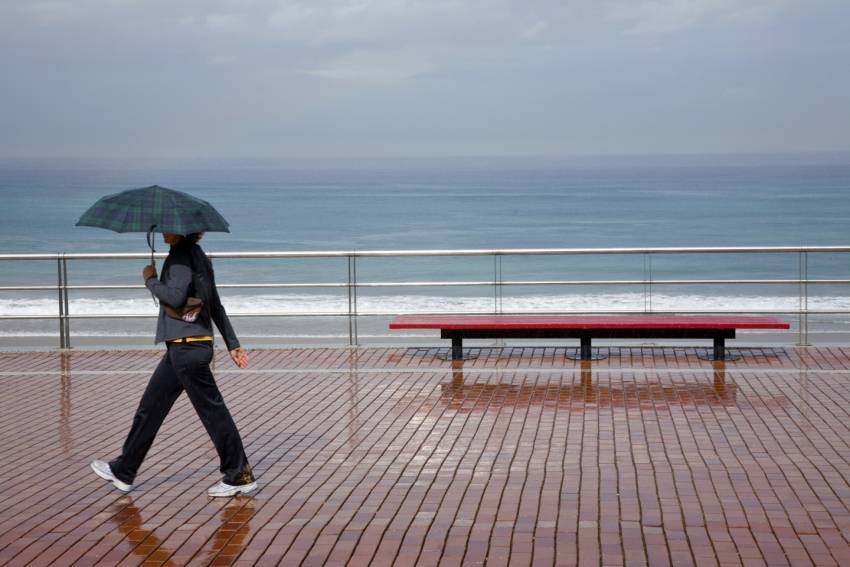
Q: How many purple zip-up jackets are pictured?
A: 0